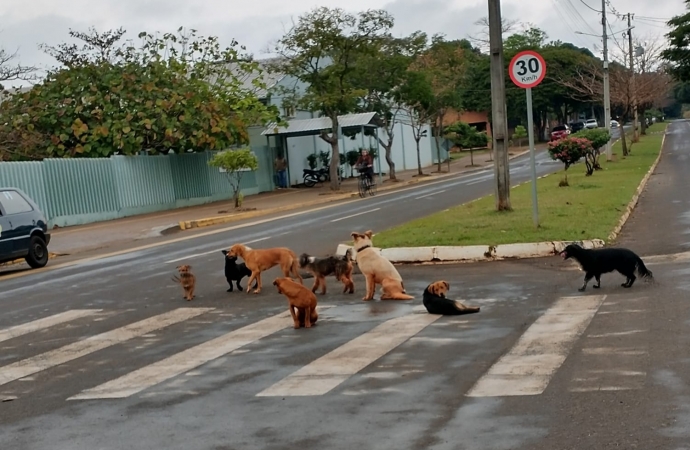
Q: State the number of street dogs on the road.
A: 8